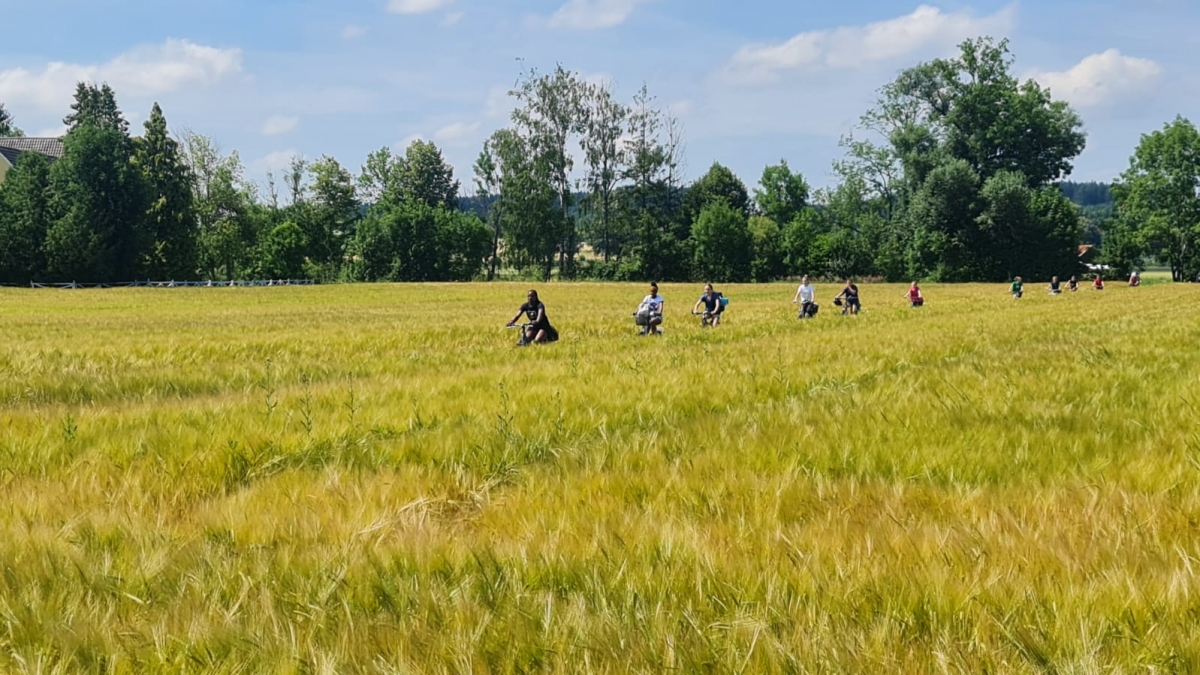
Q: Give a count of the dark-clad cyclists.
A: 5